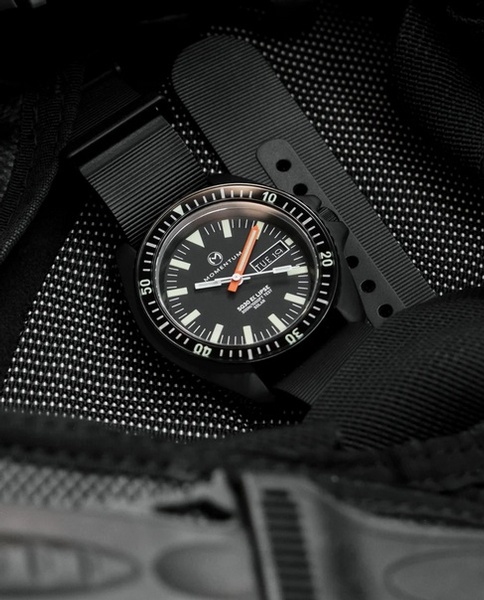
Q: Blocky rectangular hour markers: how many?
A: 11